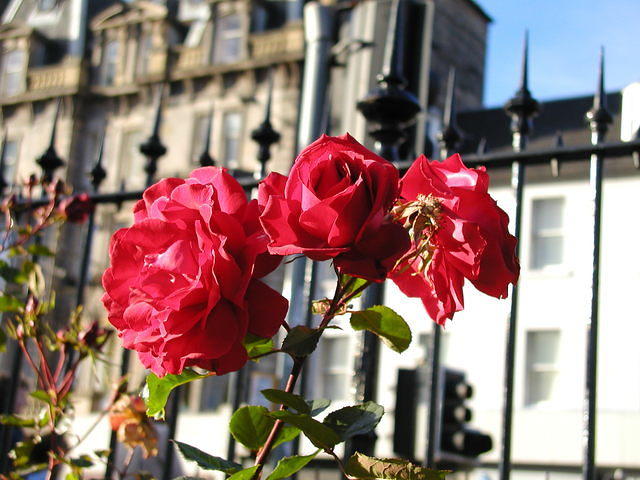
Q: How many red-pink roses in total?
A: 3